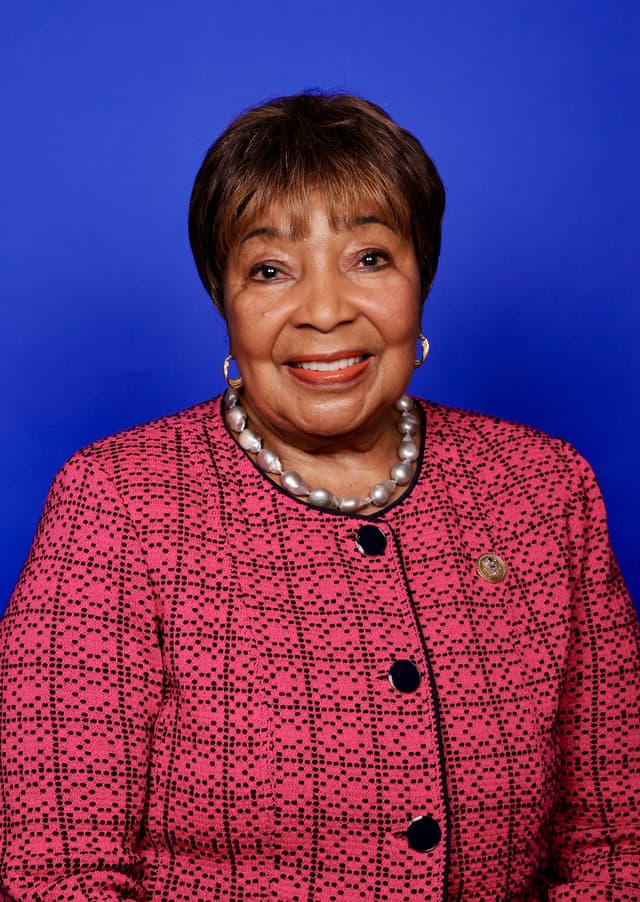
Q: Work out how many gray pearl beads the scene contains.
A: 12